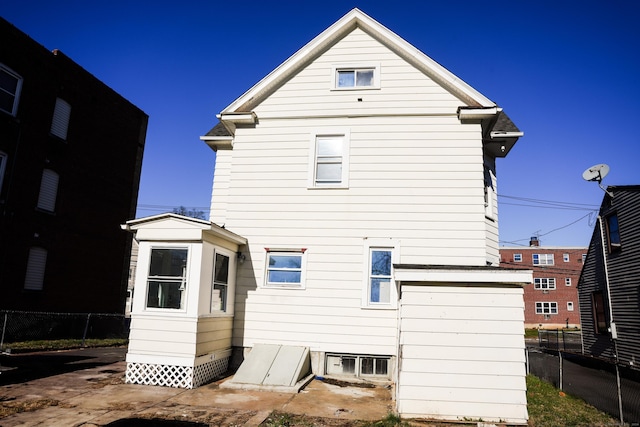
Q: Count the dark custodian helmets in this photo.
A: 0